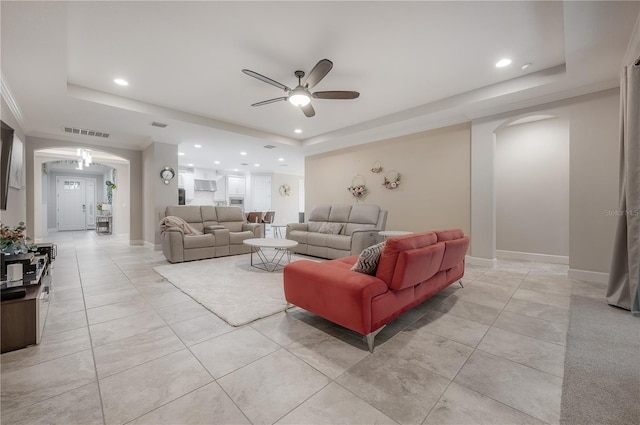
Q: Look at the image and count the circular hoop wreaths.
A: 3